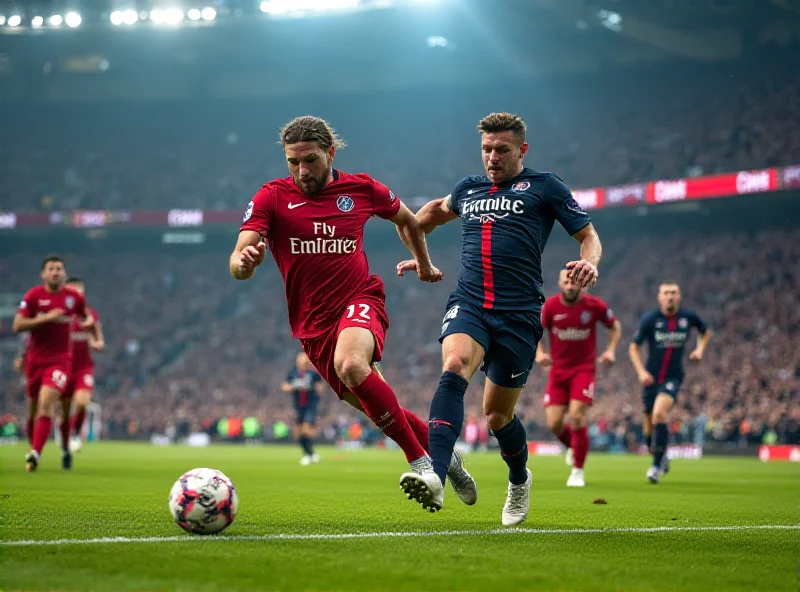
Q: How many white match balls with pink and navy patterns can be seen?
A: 1